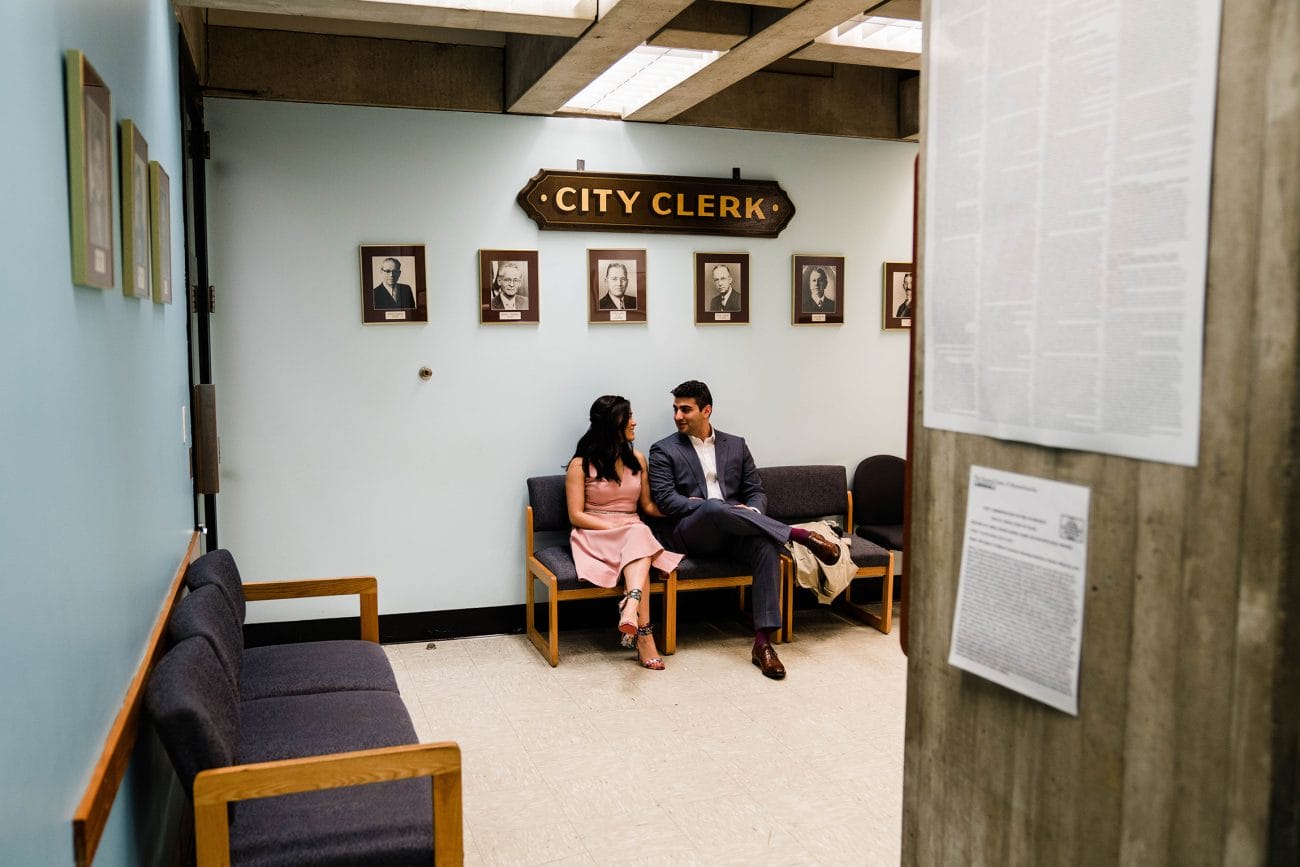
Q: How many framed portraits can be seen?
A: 9